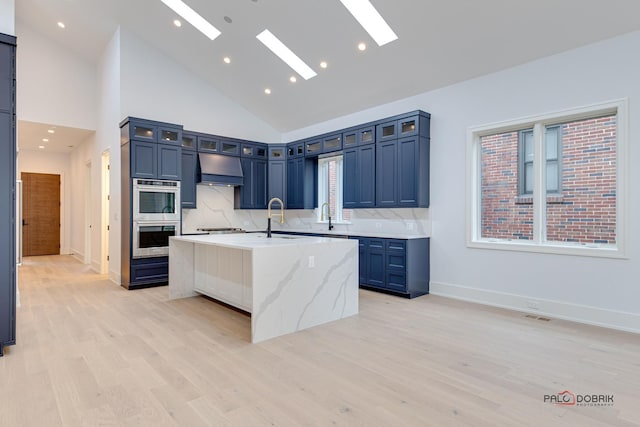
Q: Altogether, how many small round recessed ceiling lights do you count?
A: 10